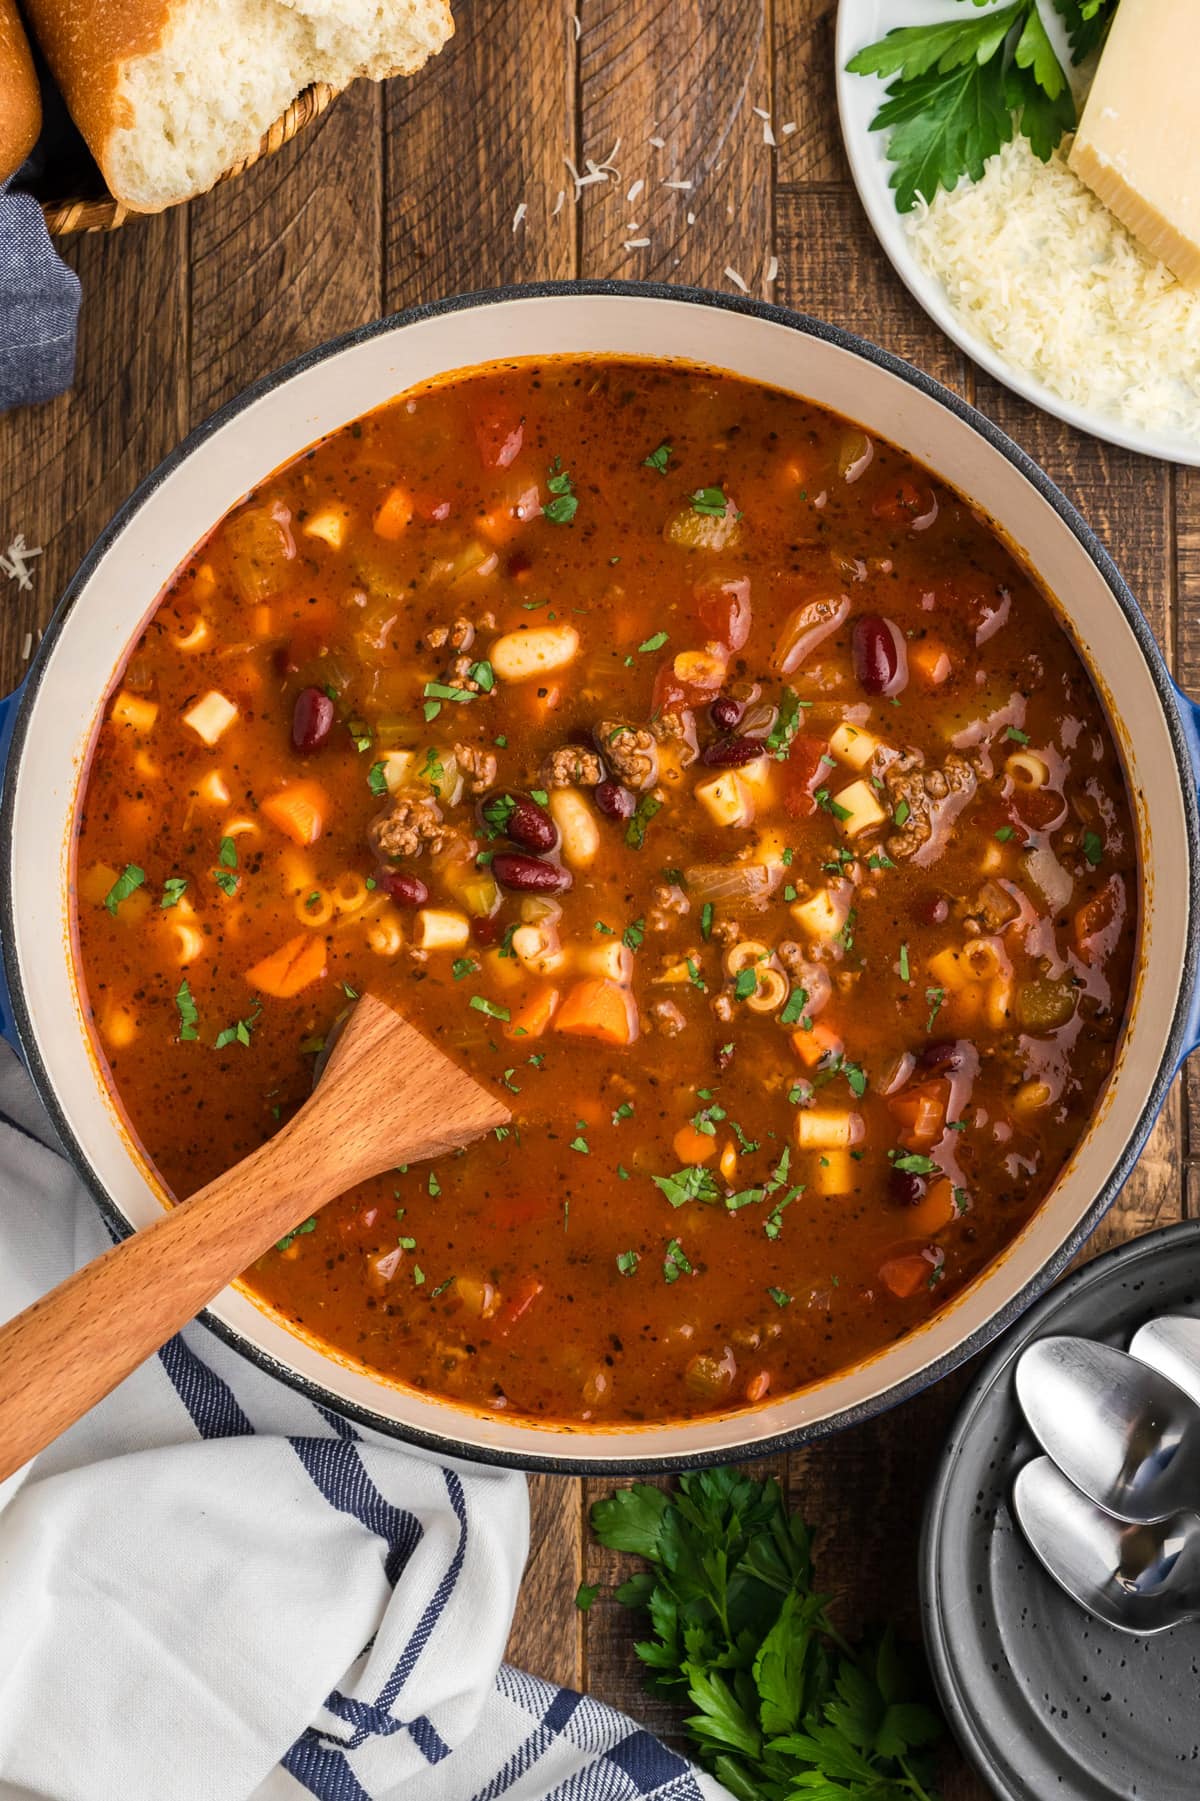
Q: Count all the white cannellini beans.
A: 2